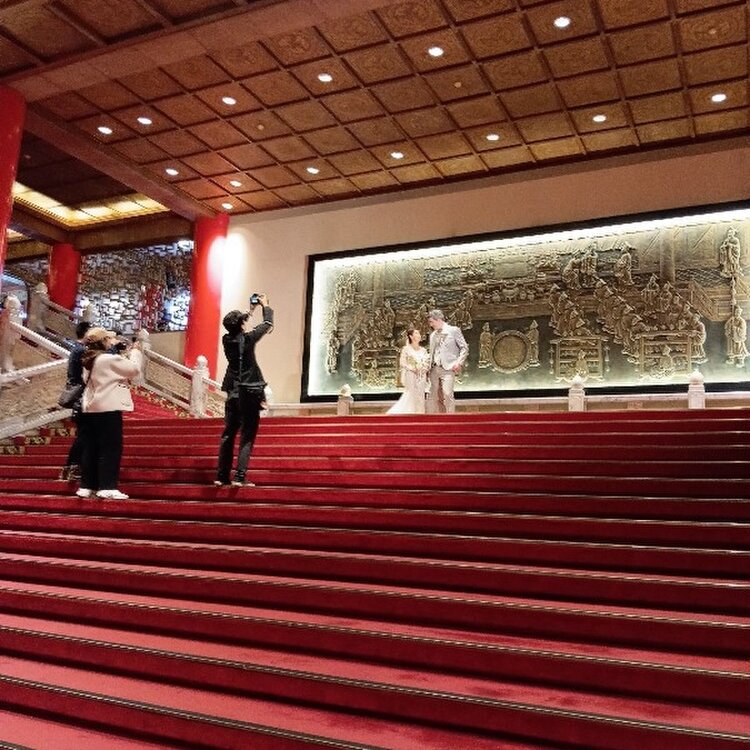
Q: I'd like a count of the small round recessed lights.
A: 14